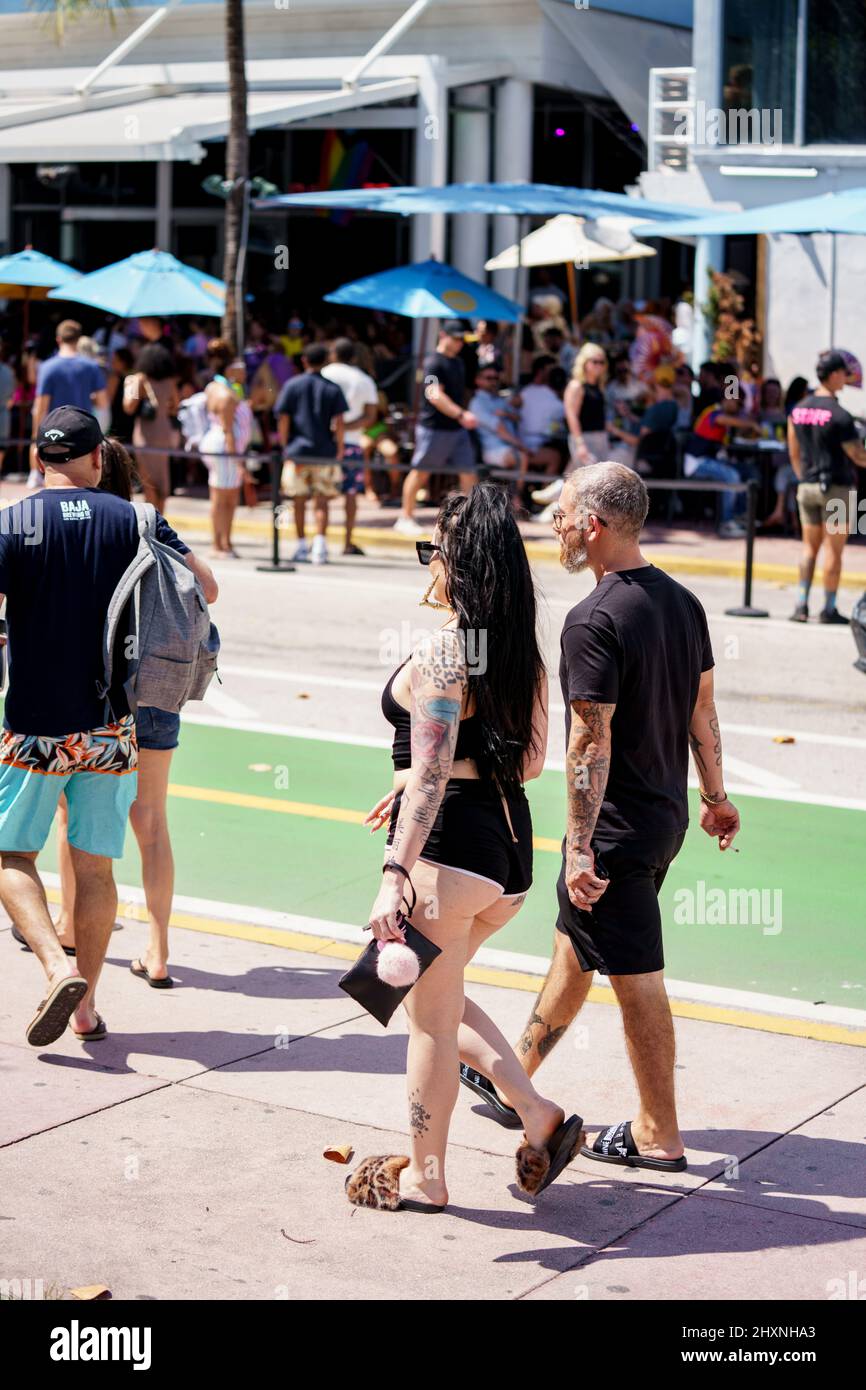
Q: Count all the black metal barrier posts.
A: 2